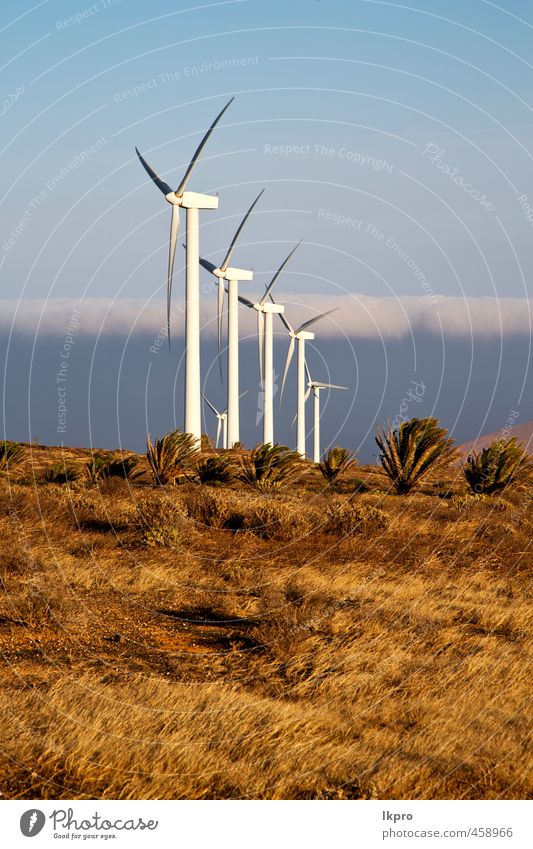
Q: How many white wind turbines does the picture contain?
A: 6